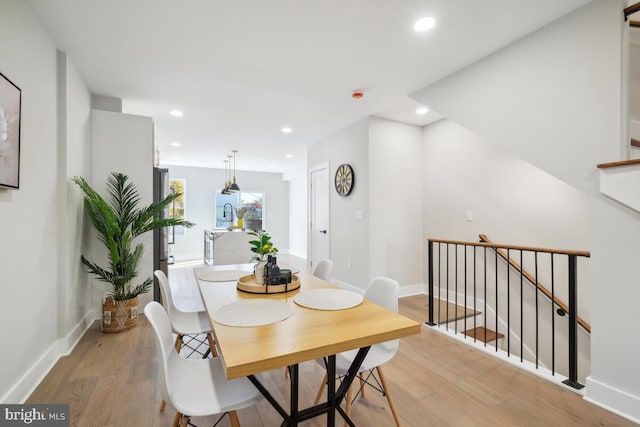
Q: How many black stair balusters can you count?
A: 11